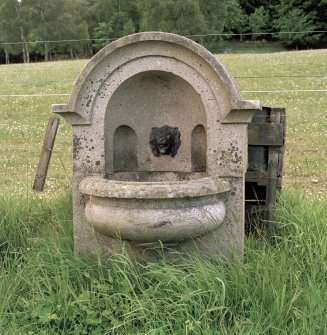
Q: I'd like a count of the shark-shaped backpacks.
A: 0